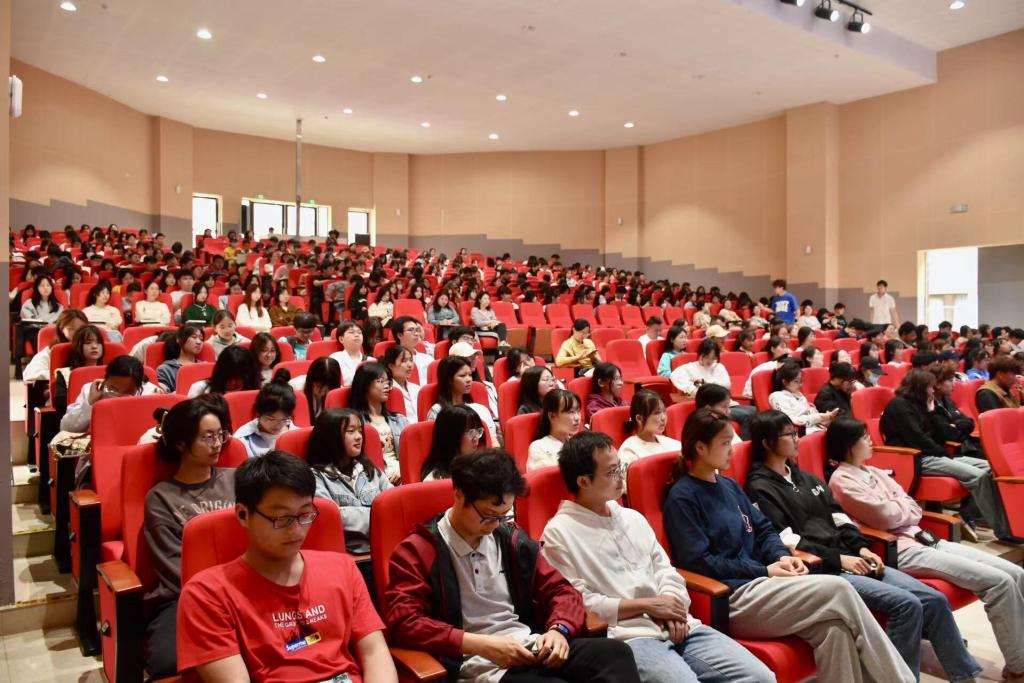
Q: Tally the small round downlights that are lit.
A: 13